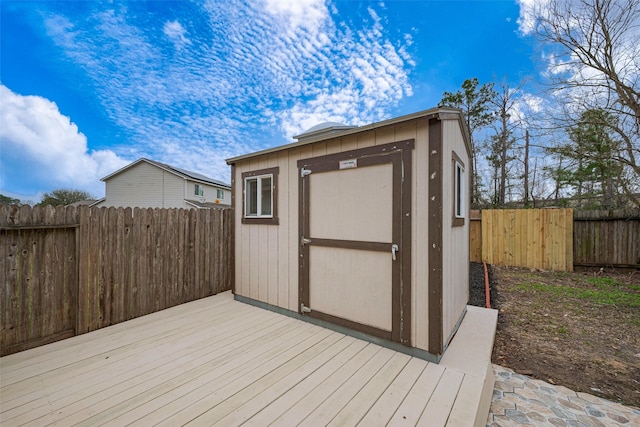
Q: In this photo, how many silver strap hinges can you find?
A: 3